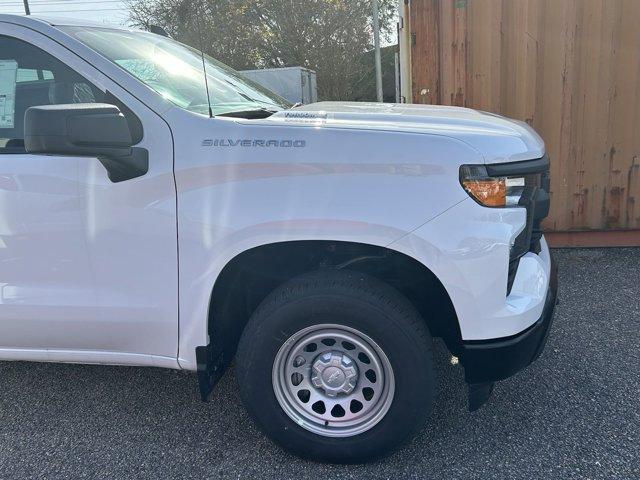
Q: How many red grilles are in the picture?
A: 0